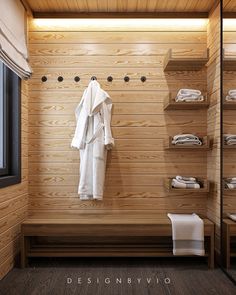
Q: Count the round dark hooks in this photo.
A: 7